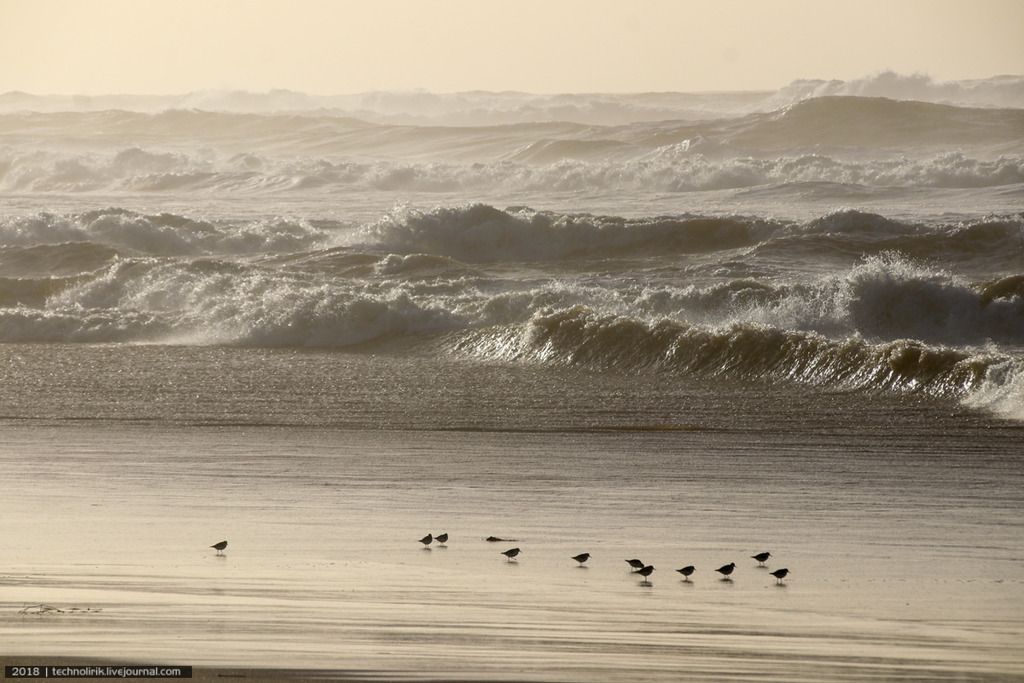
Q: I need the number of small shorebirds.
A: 11